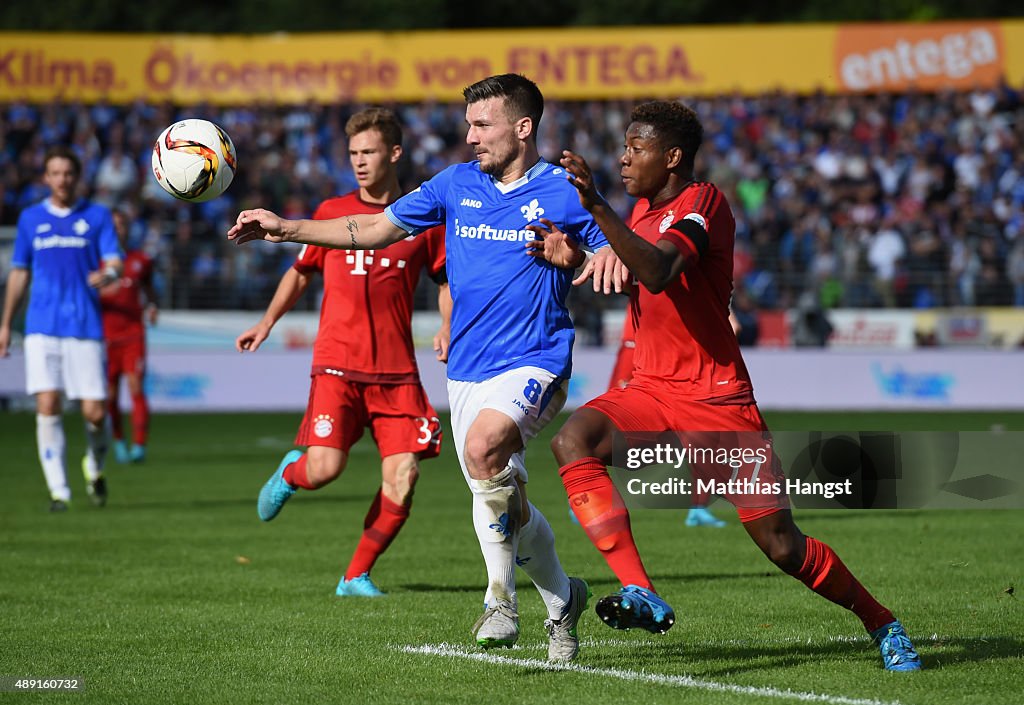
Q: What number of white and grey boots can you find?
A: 2